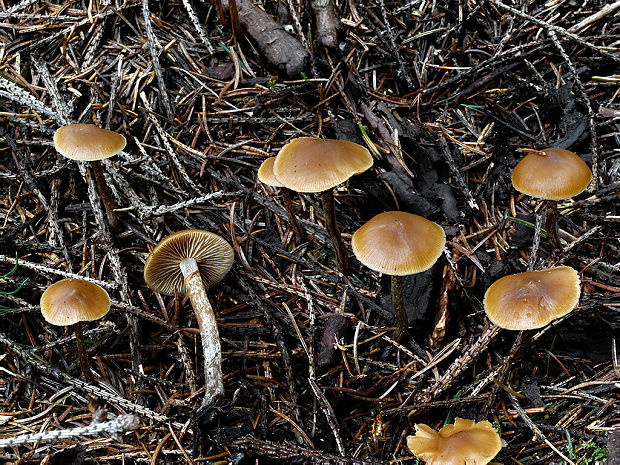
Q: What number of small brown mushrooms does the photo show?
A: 9